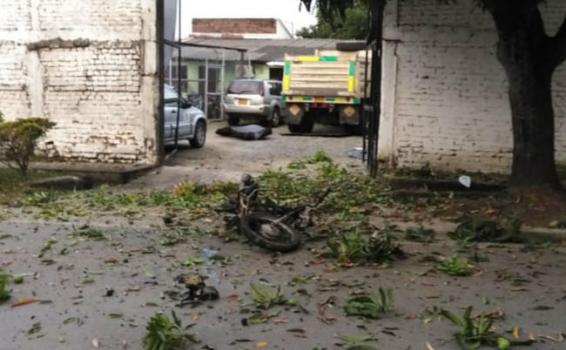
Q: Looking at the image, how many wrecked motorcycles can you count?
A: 1